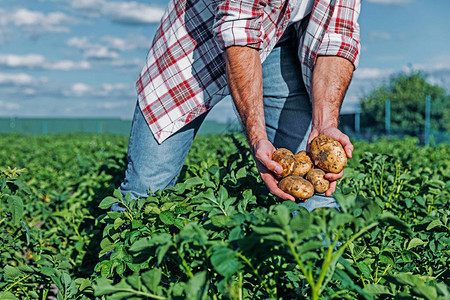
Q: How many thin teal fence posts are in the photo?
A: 3